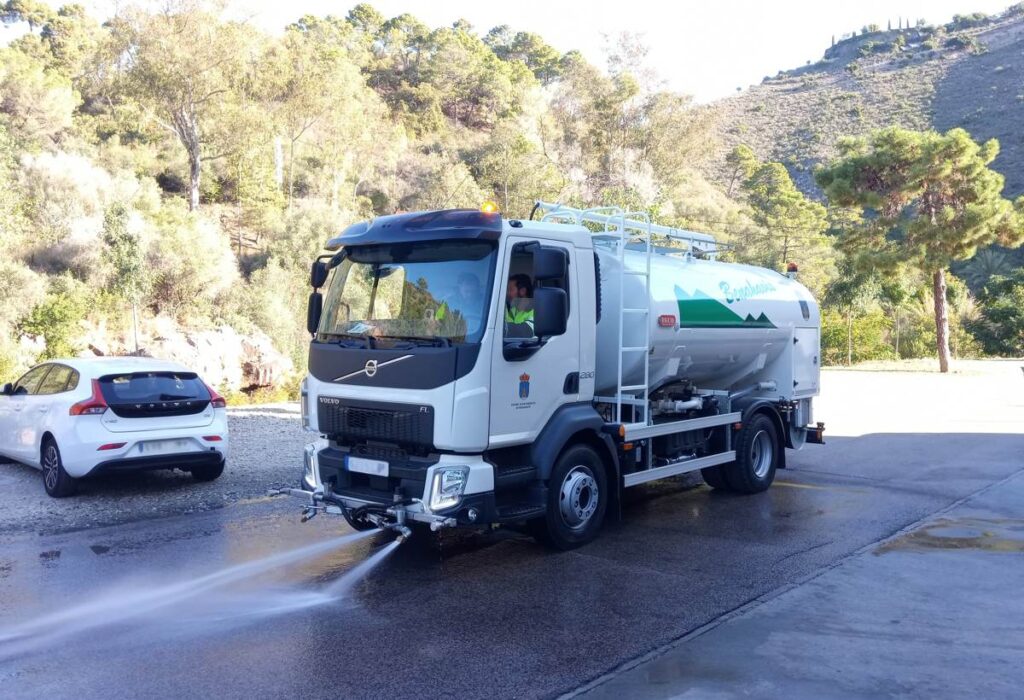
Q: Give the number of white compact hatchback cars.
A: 1